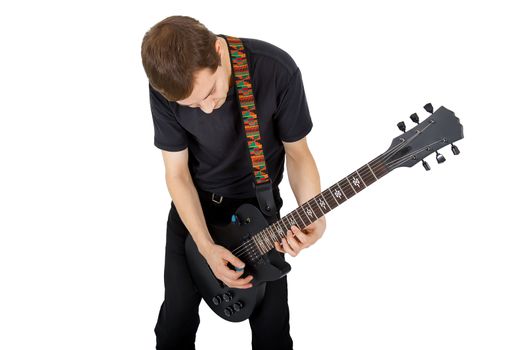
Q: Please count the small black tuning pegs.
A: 6